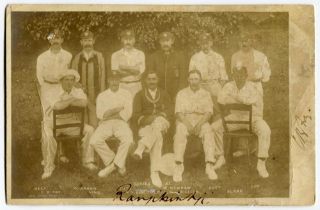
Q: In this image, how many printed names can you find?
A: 11